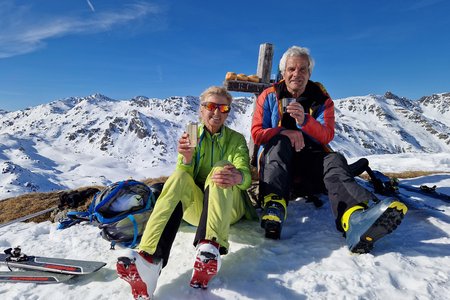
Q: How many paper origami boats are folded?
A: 0